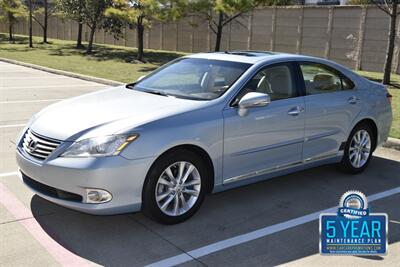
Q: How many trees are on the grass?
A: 8